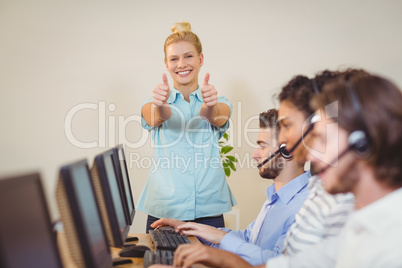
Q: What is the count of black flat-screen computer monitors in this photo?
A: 4